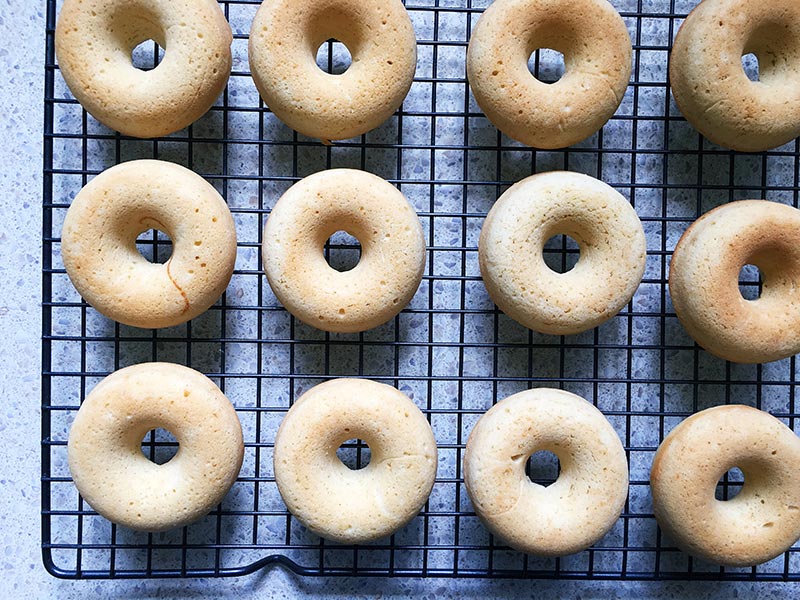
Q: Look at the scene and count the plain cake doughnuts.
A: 12